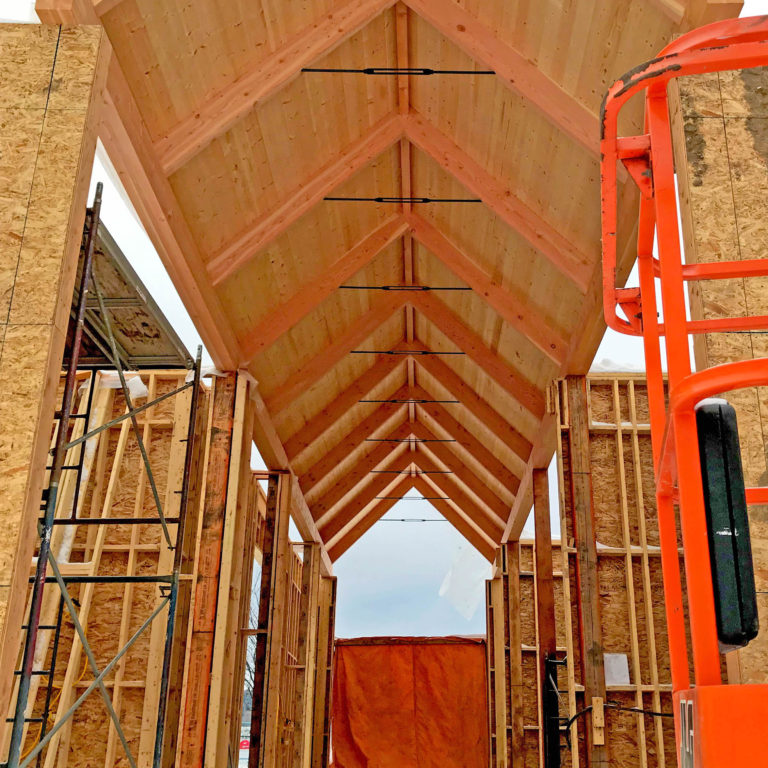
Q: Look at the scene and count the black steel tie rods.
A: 9